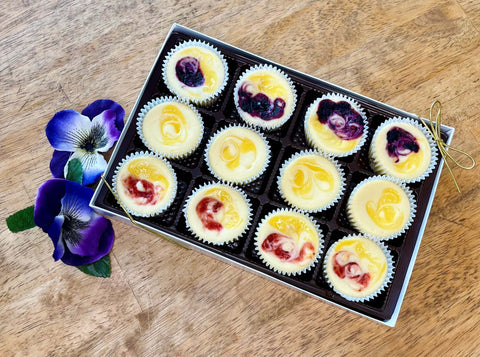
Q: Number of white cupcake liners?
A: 12